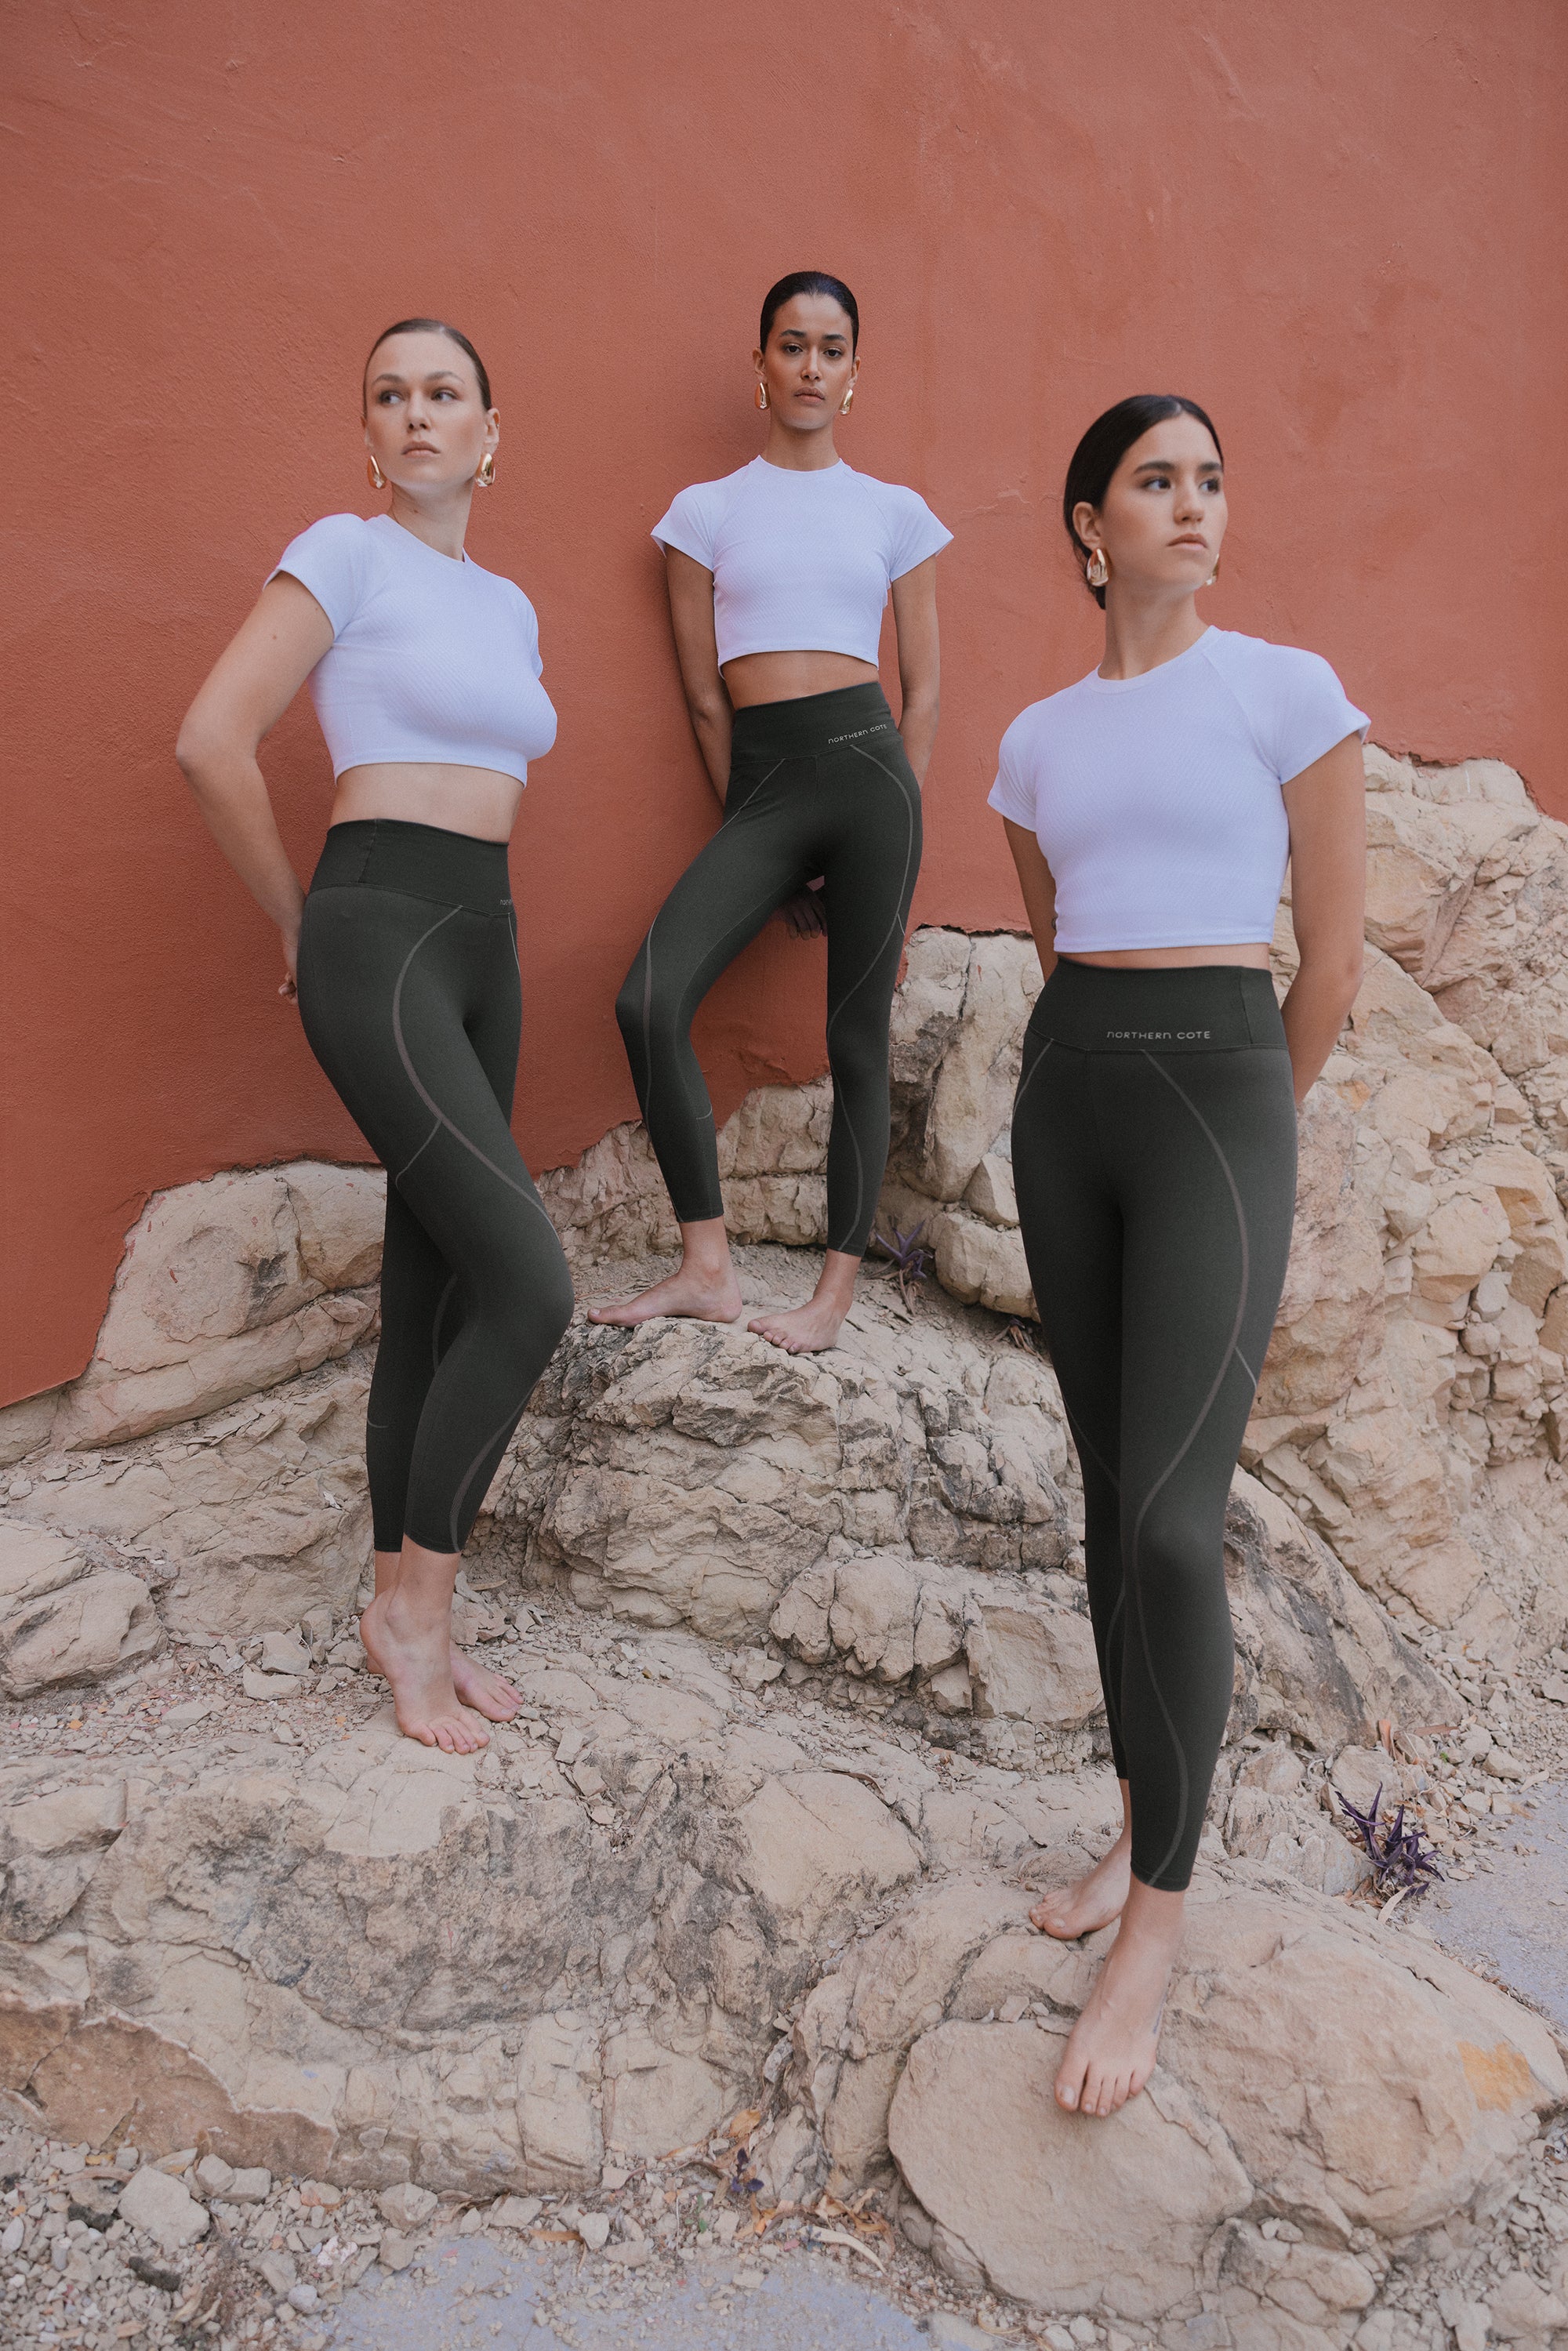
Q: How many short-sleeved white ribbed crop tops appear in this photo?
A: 3